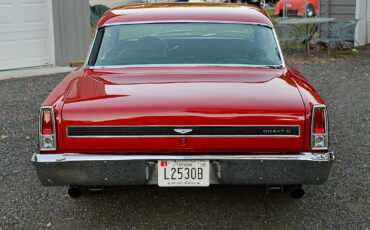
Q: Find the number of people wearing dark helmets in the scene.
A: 0